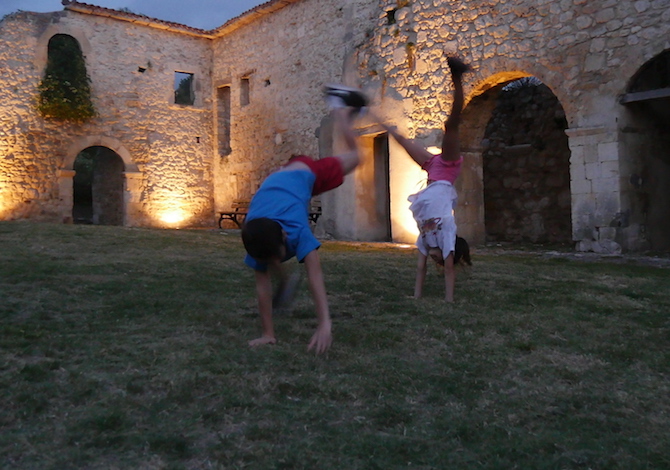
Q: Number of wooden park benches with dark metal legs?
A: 1